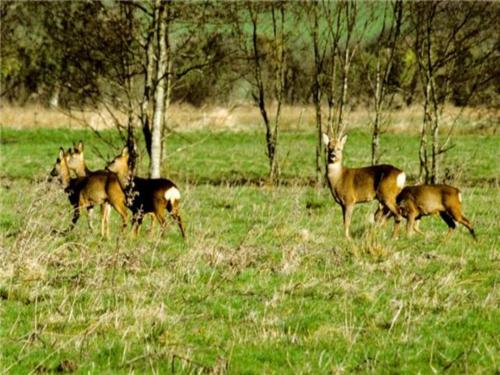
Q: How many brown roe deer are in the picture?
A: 5